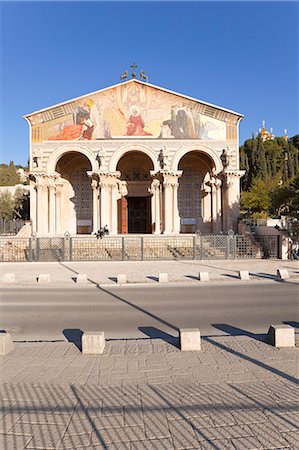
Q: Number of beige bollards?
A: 12